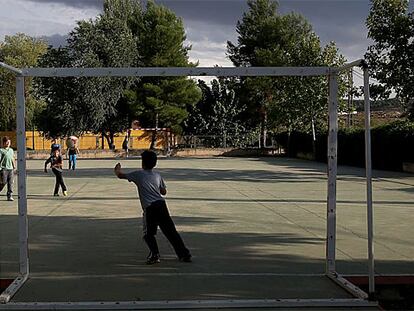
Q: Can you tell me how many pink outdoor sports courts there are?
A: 0